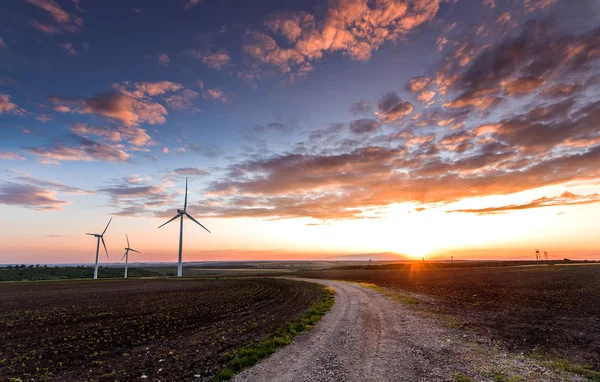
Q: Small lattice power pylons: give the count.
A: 2